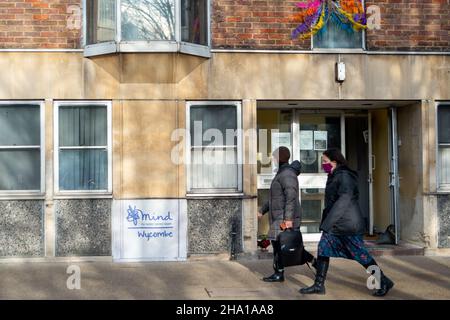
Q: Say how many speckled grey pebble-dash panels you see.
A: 4